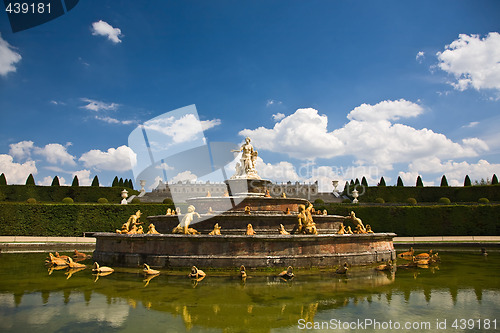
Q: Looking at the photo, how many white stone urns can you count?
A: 4